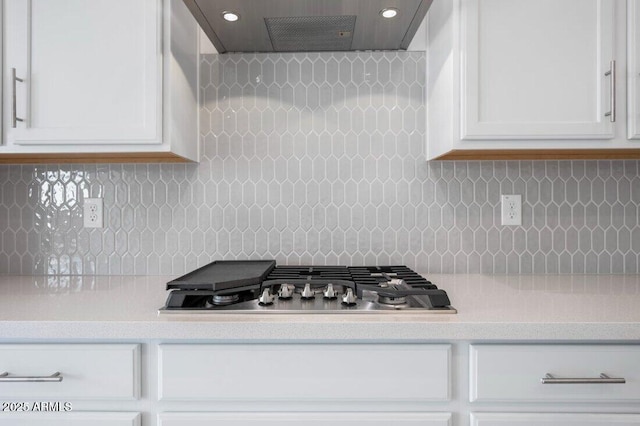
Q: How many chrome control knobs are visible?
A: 5